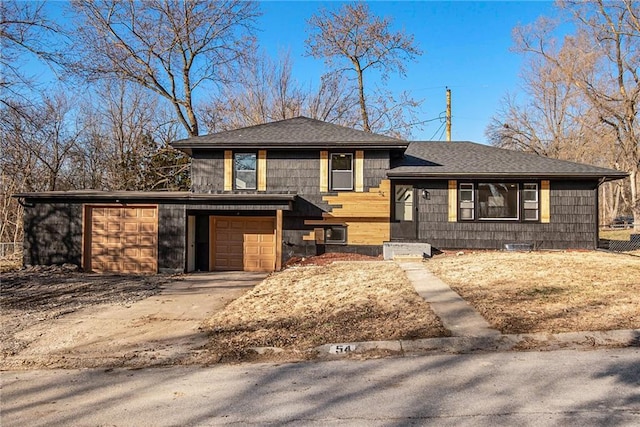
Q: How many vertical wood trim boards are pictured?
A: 6